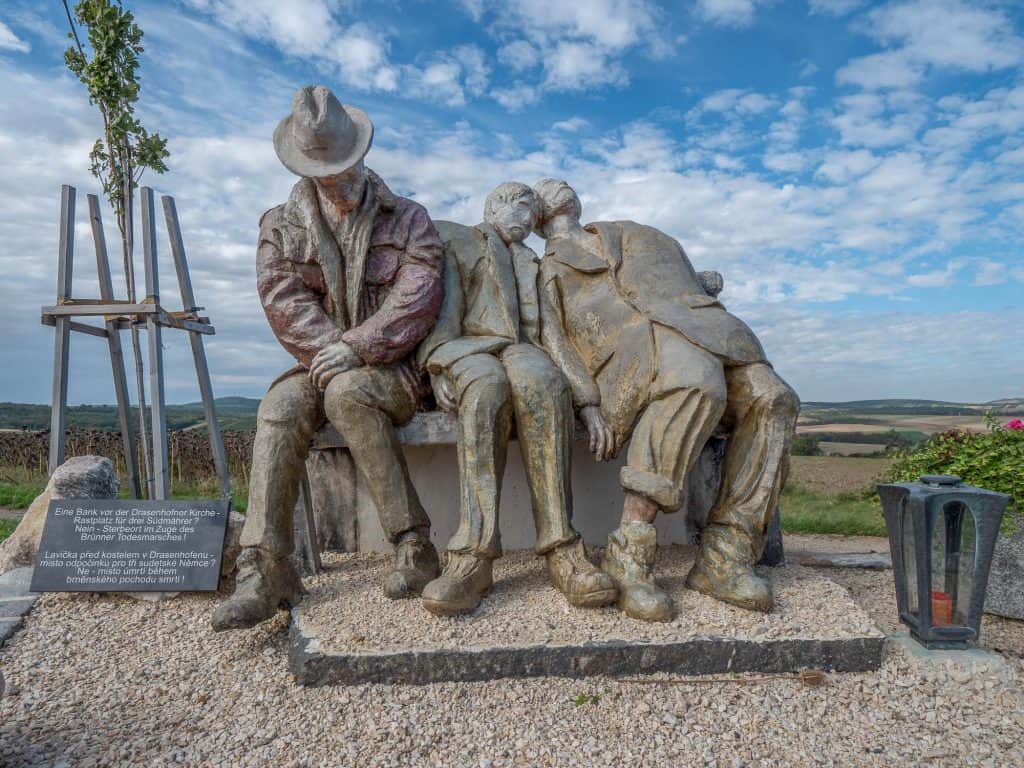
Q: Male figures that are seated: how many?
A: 3